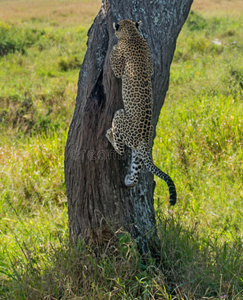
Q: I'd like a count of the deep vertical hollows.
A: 1